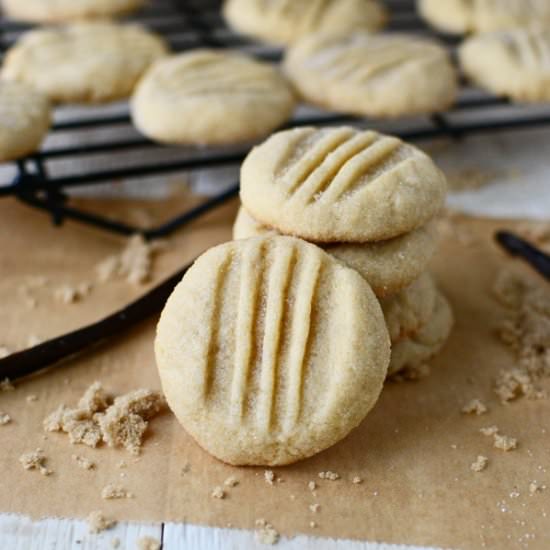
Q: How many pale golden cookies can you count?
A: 13